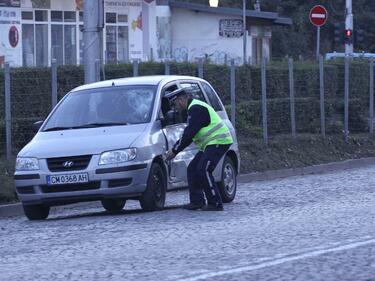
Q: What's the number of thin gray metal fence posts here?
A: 12